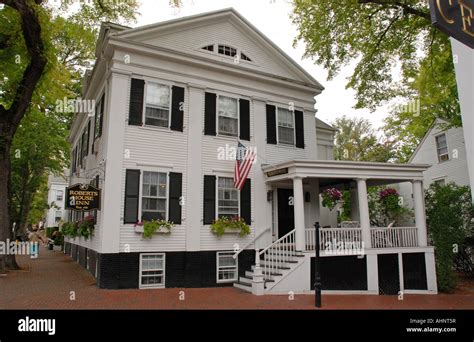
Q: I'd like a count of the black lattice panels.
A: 3